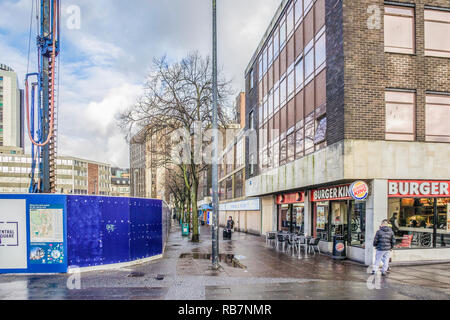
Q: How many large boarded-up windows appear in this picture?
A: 4